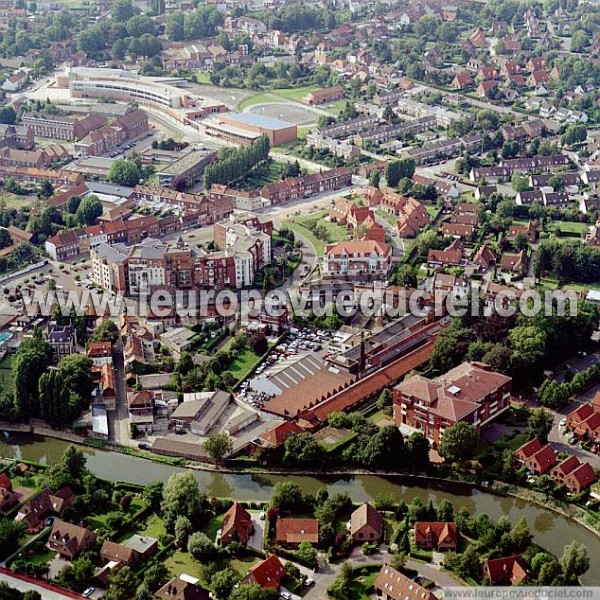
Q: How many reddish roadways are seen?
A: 1